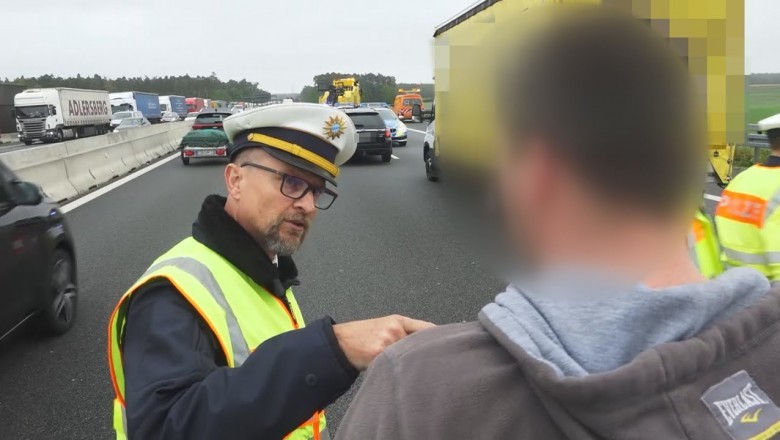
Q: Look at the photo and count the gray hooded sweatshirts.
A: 1